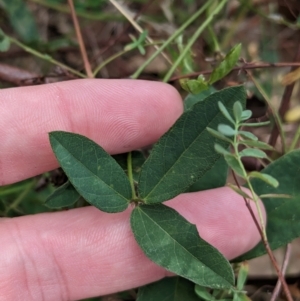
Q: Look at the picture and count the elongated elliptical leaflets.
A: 3